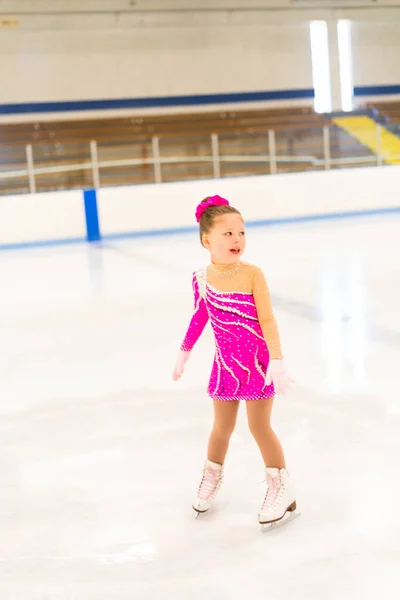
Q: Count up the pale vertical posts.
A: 7